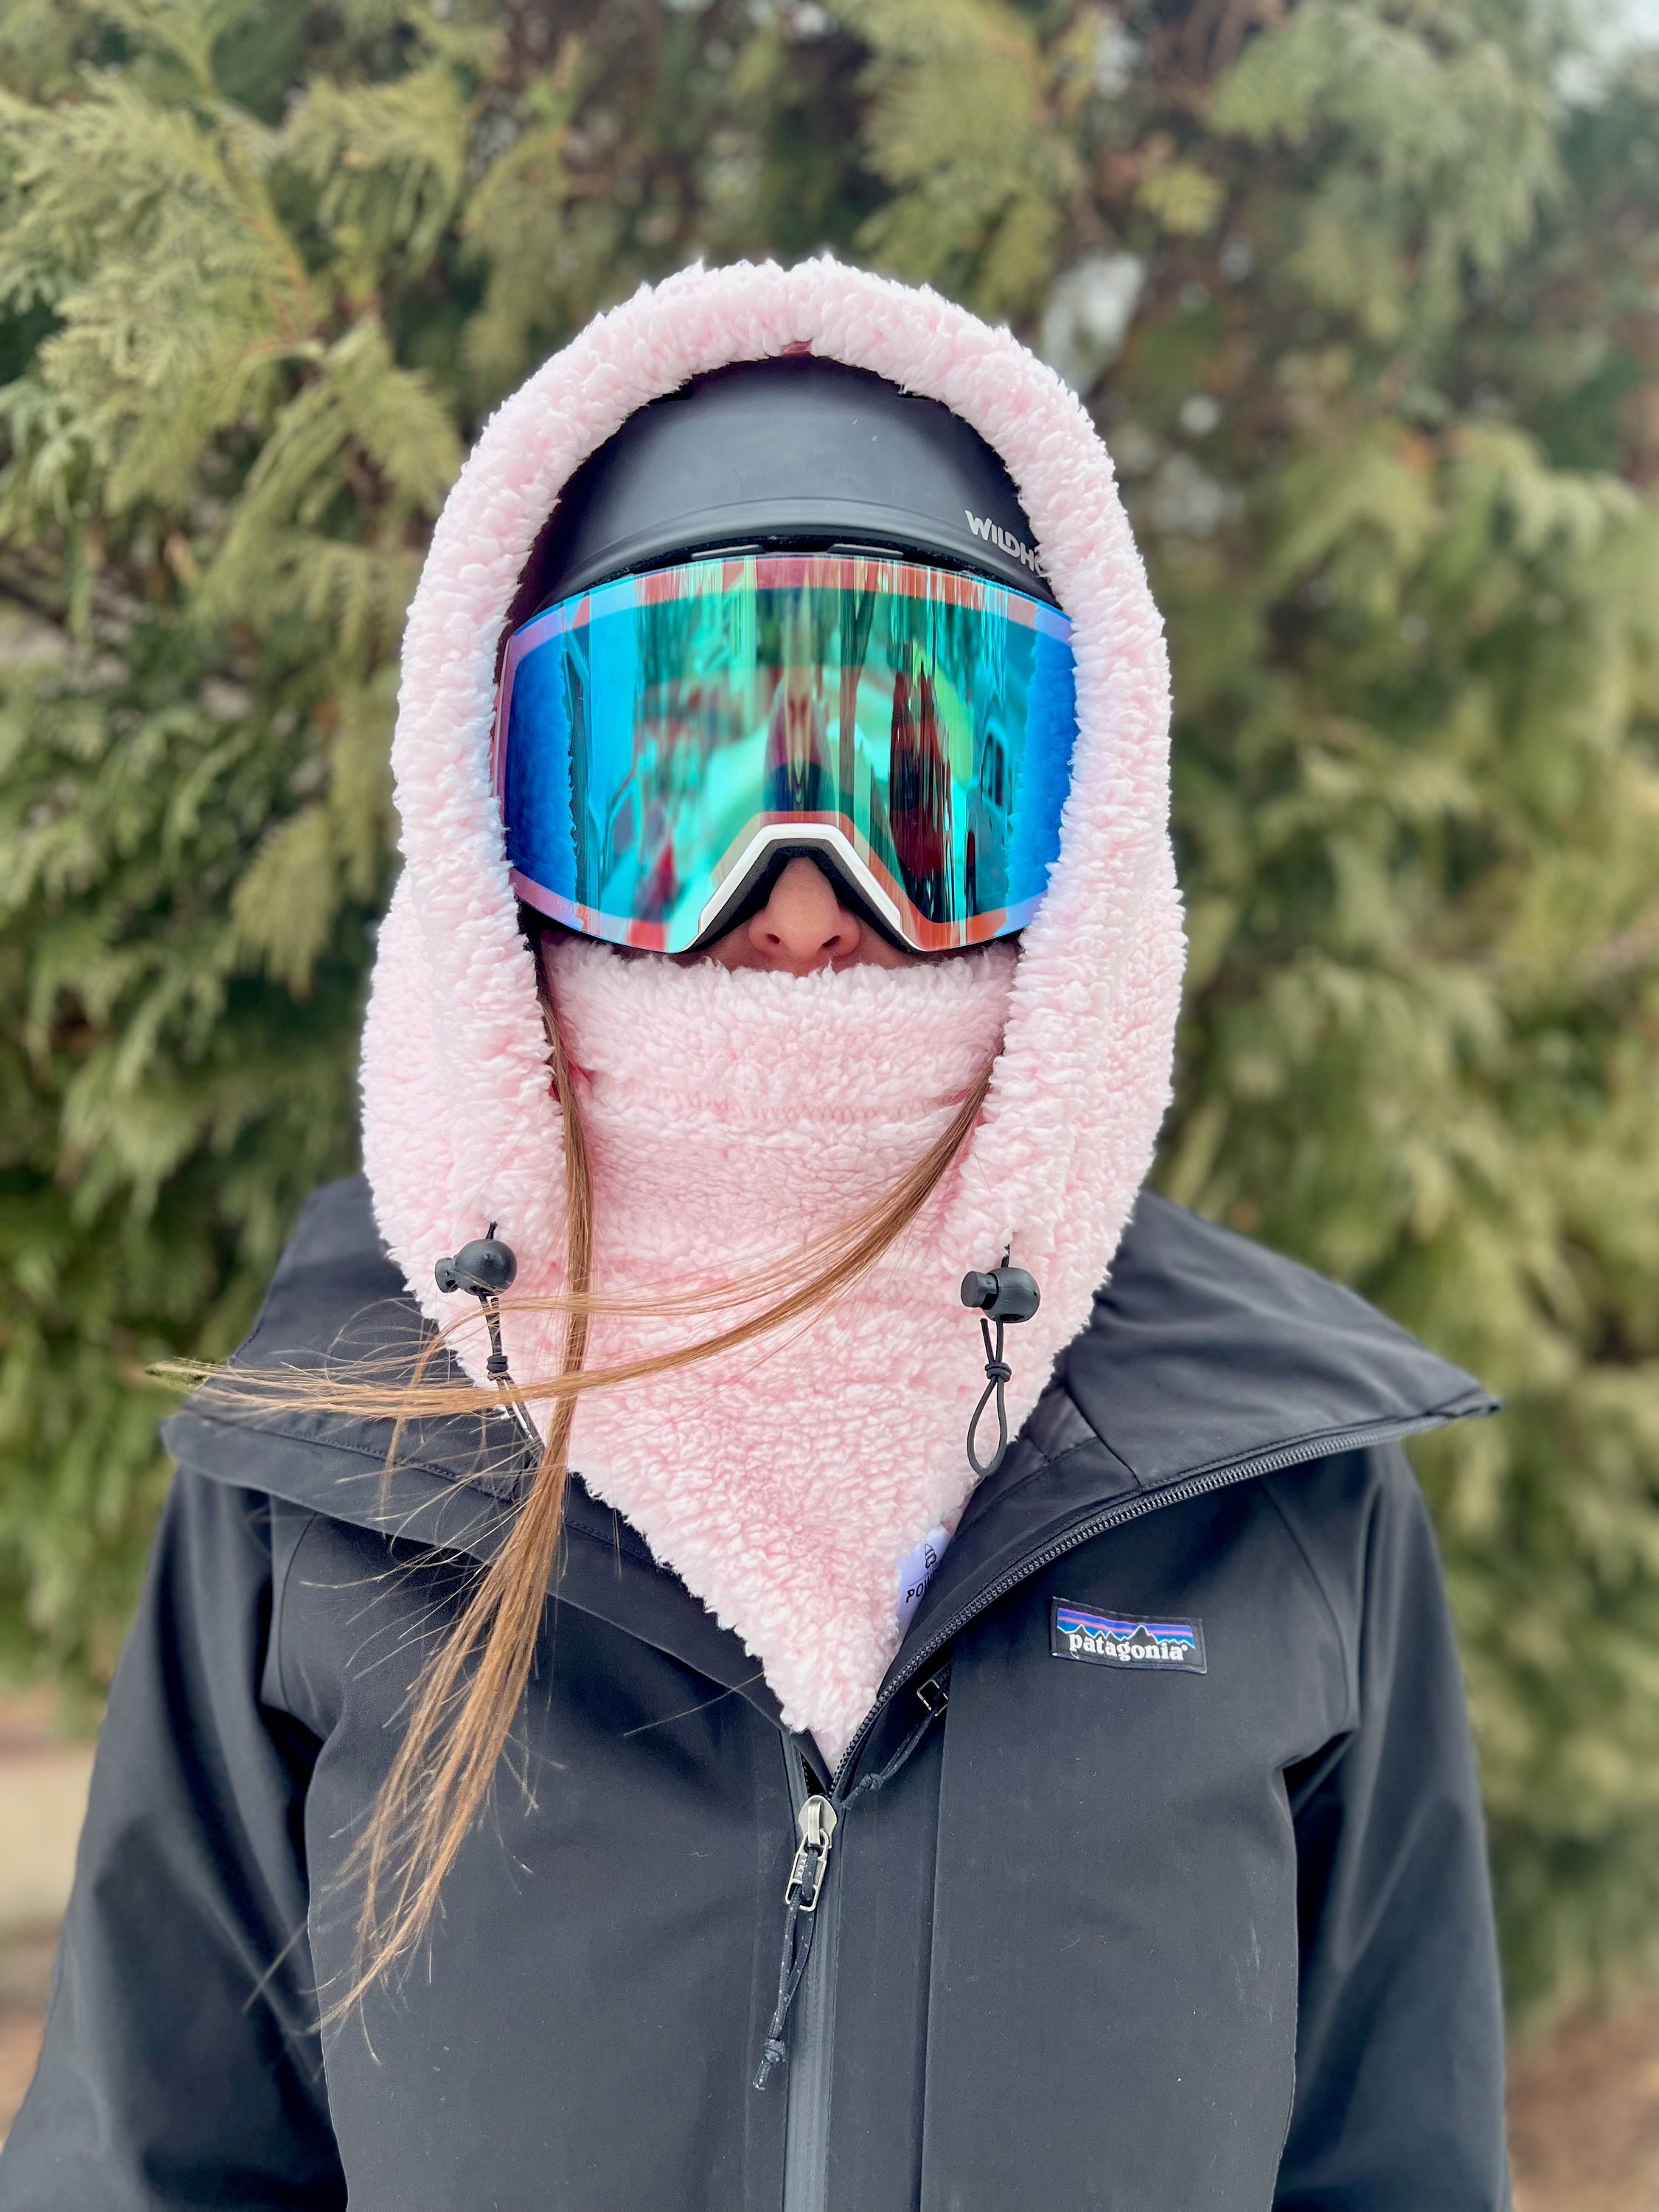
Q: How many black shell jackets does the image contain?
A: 1